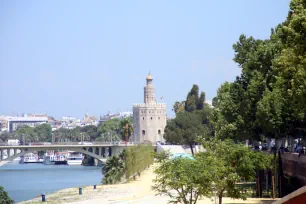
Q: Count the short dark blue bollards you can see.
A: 3